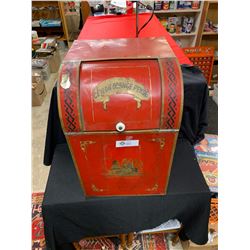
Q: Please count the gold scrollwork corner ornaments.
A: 4